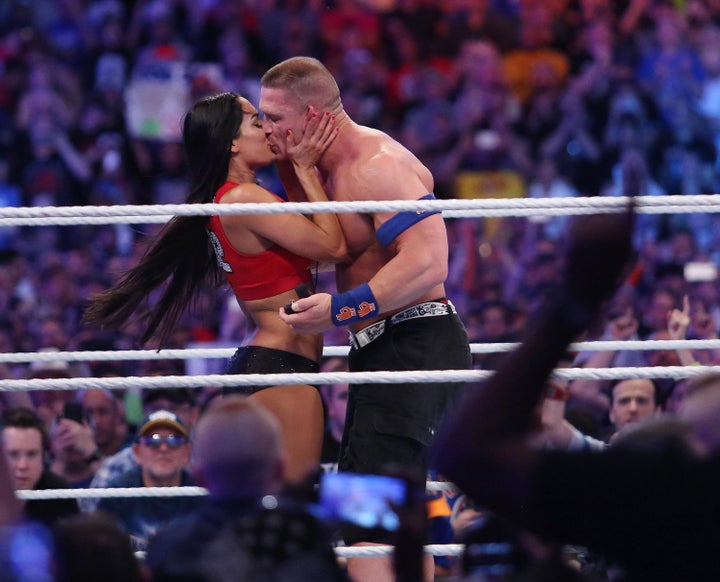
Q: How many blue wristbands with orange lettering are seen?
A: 1